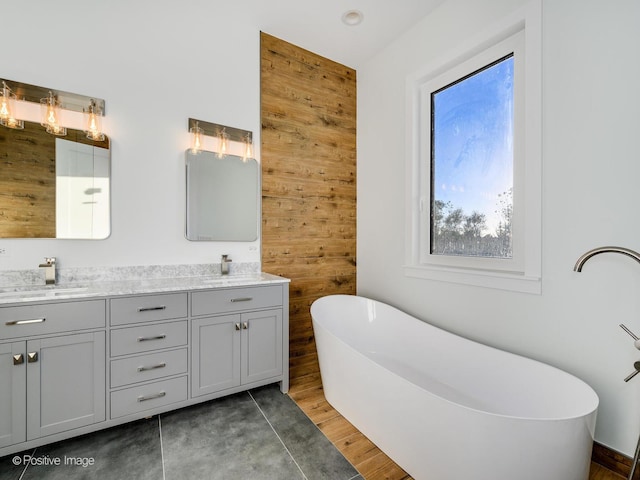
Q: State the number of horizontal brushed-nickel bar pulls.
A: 6